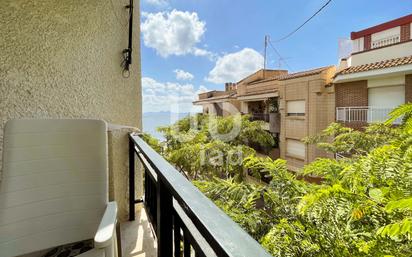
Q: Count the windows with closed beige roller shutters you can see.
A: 2